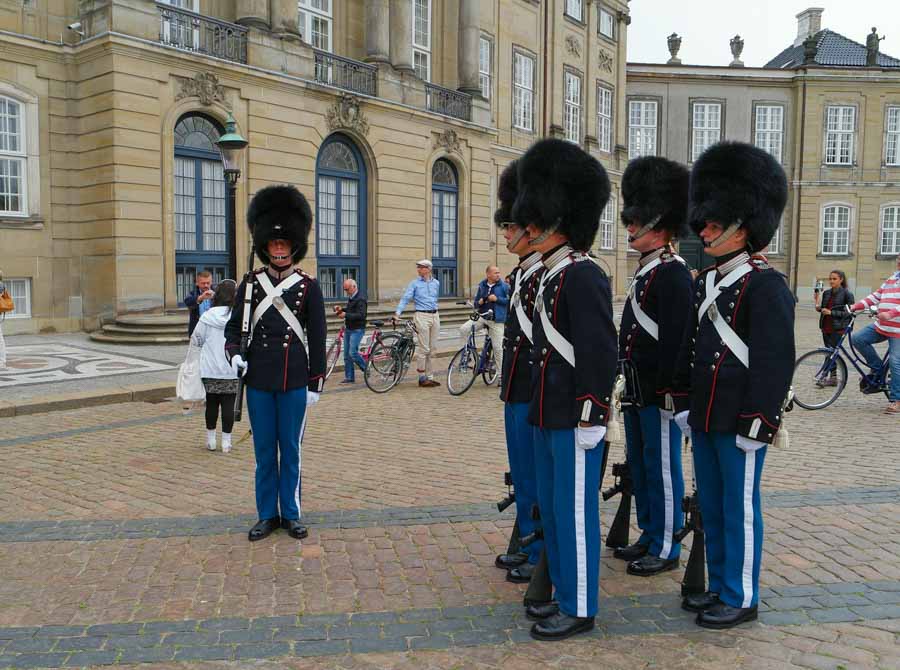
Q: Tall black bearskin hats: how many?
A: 5